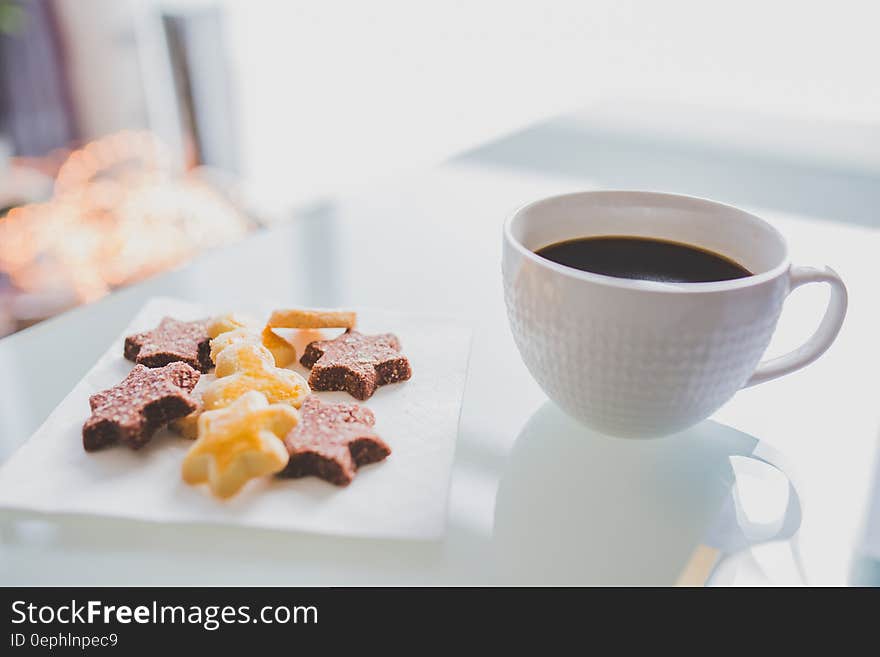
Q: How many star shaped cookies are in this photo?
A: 5